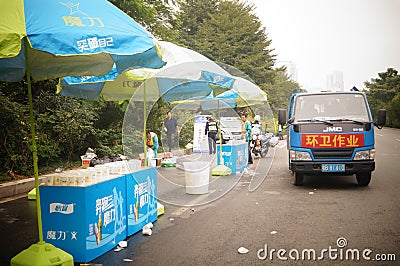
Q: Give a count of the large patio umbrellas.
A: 3